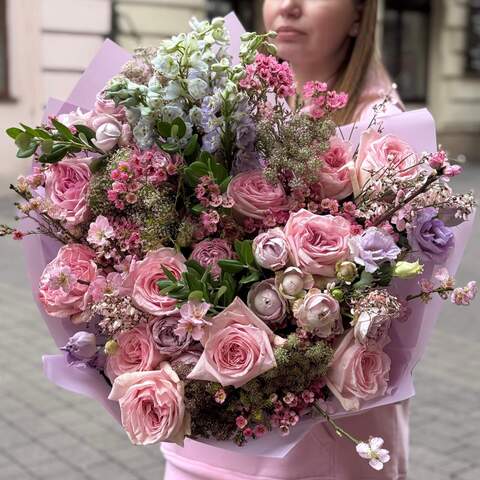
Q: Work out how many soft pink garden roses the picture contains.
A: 11